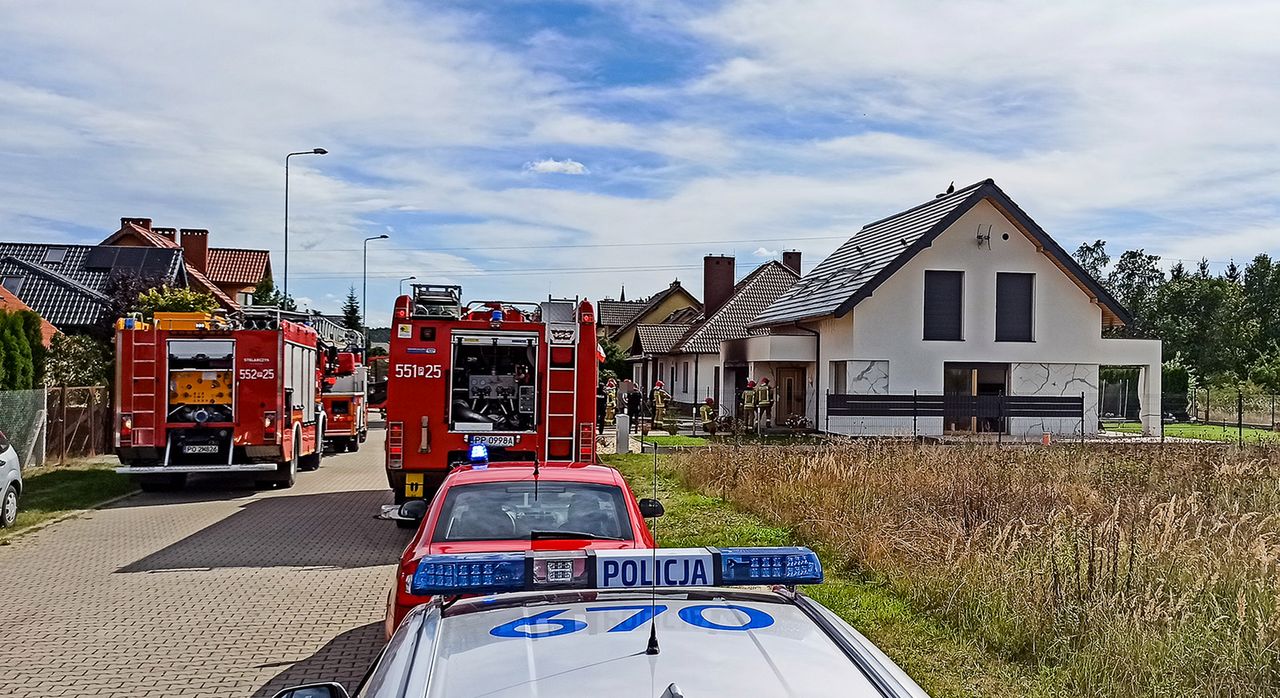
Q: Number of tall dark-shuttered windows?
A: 2